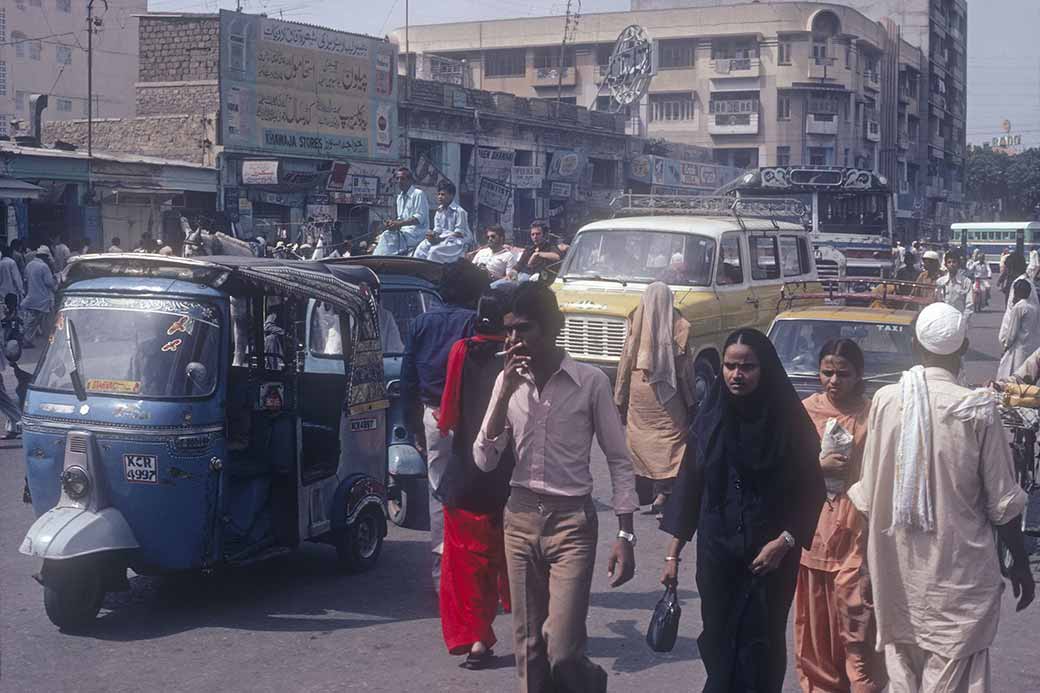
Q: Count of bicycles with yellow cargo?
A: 1